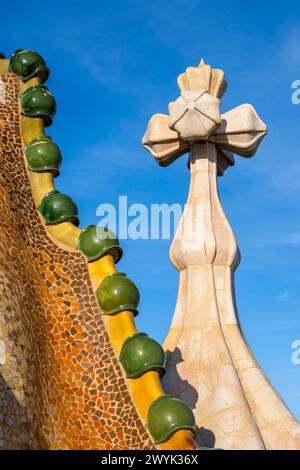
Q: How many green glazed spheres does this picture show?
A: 8